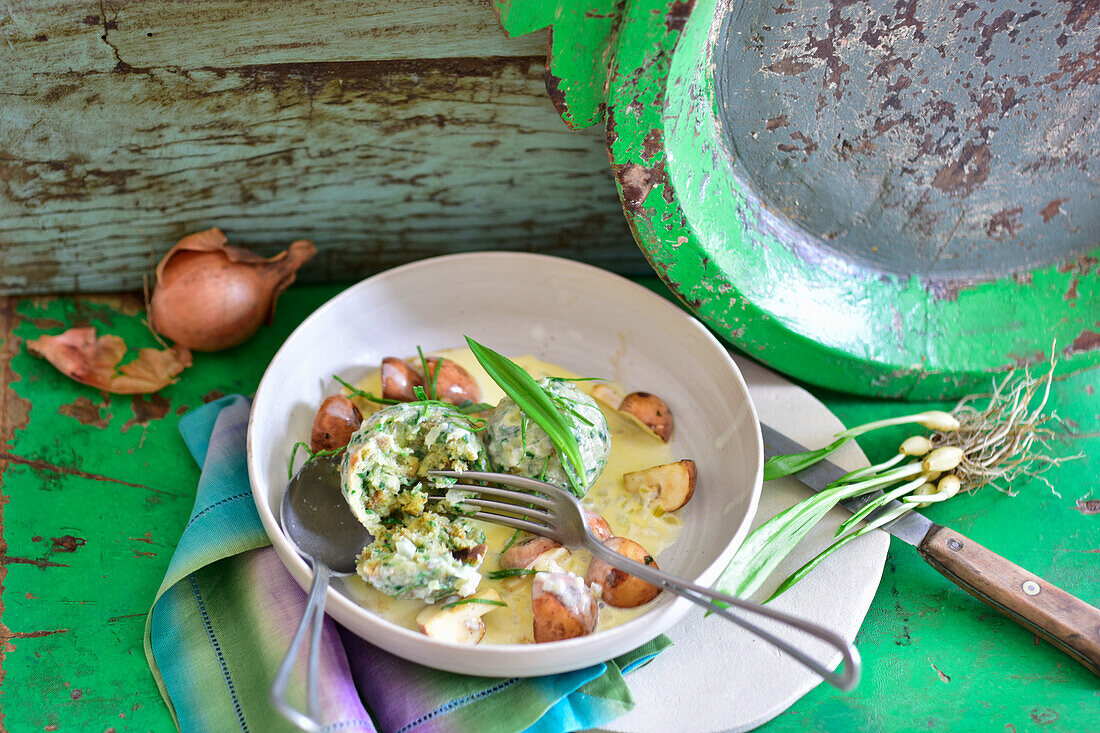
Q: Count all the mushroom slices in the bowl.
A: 10